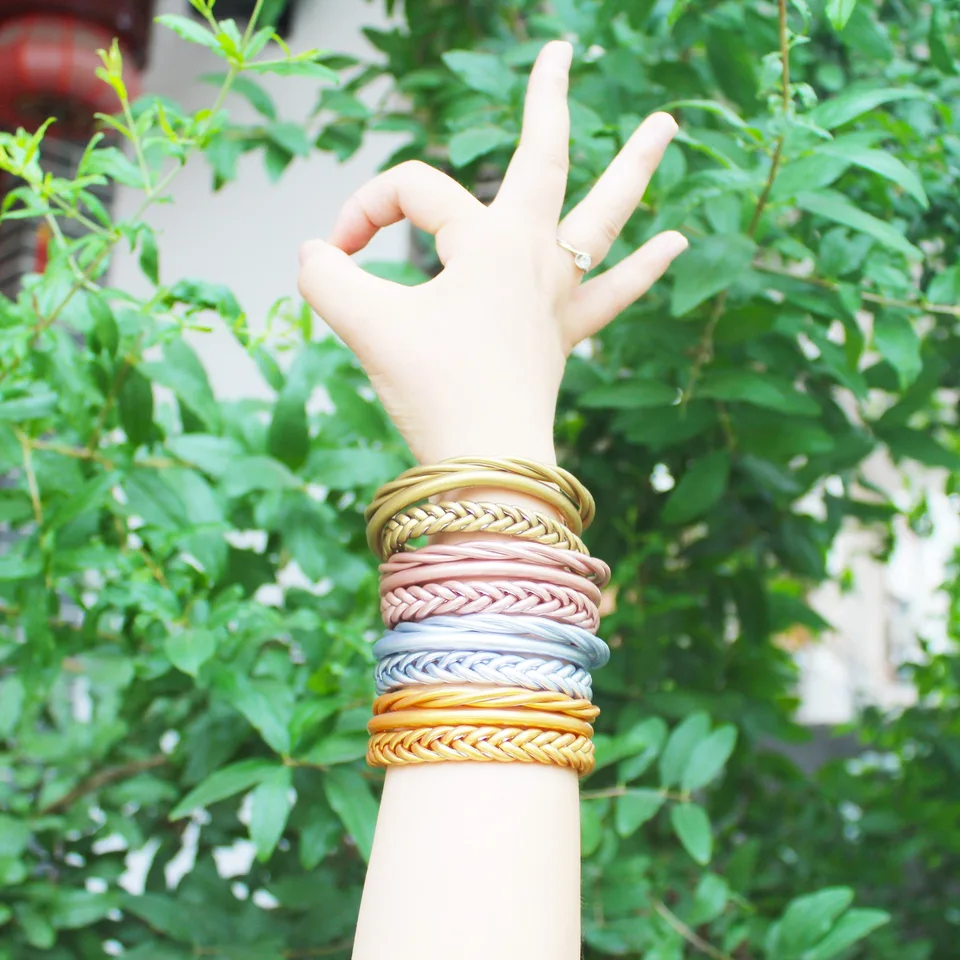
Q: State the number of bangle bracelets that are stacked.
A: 12